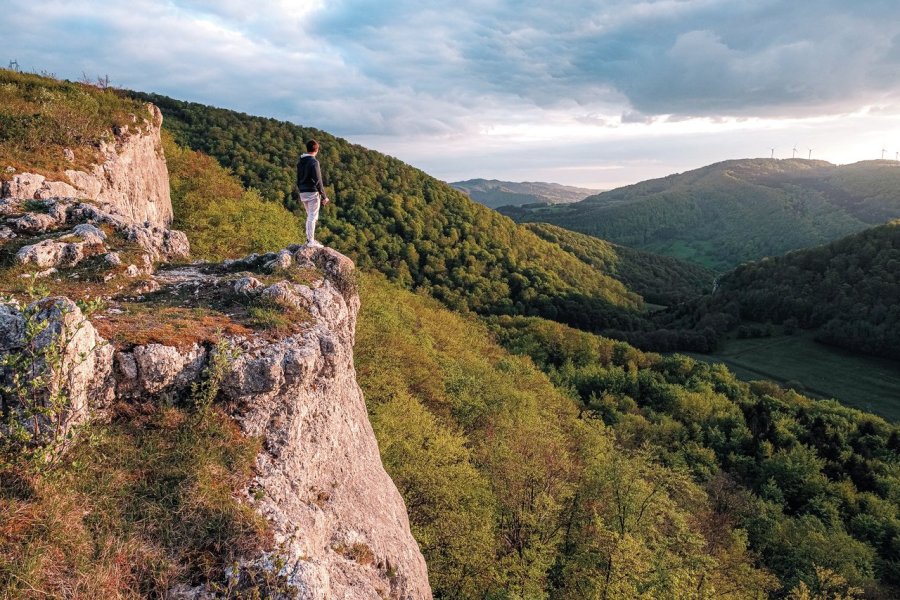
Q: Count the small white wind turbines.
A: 5